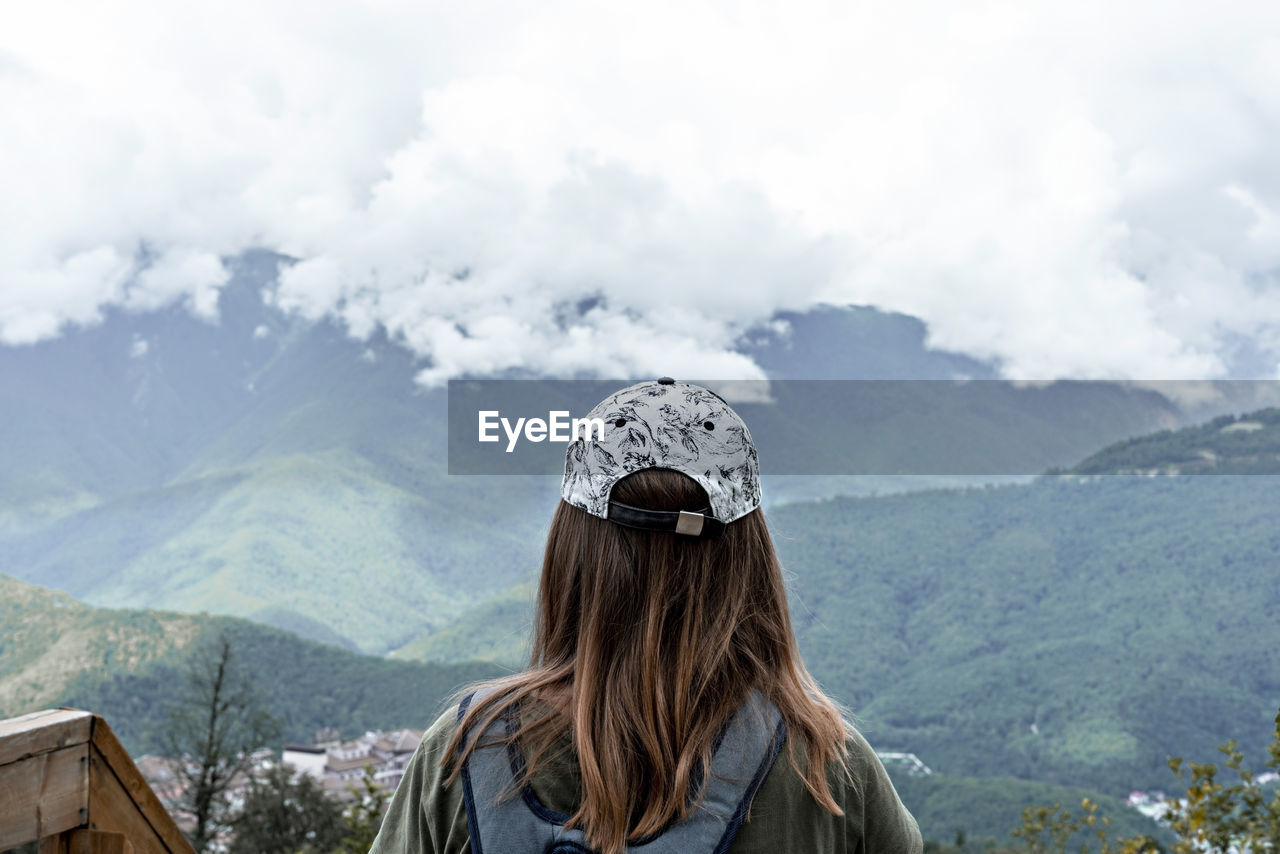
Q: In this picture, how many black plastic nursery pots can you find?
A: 0